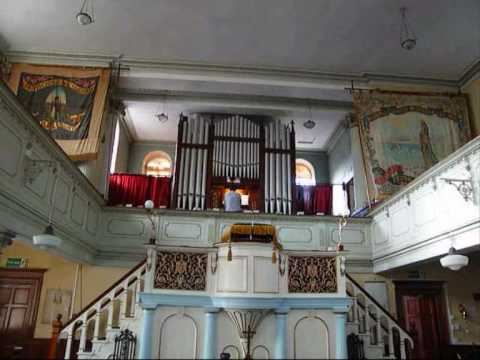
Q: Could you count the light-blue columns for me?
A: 4